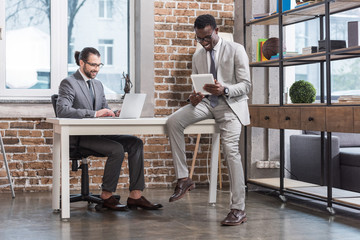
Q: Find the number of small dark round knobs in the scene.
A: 3